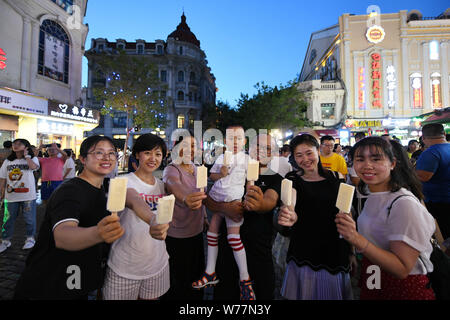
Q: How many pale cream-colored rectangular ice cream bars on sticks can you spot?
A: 7